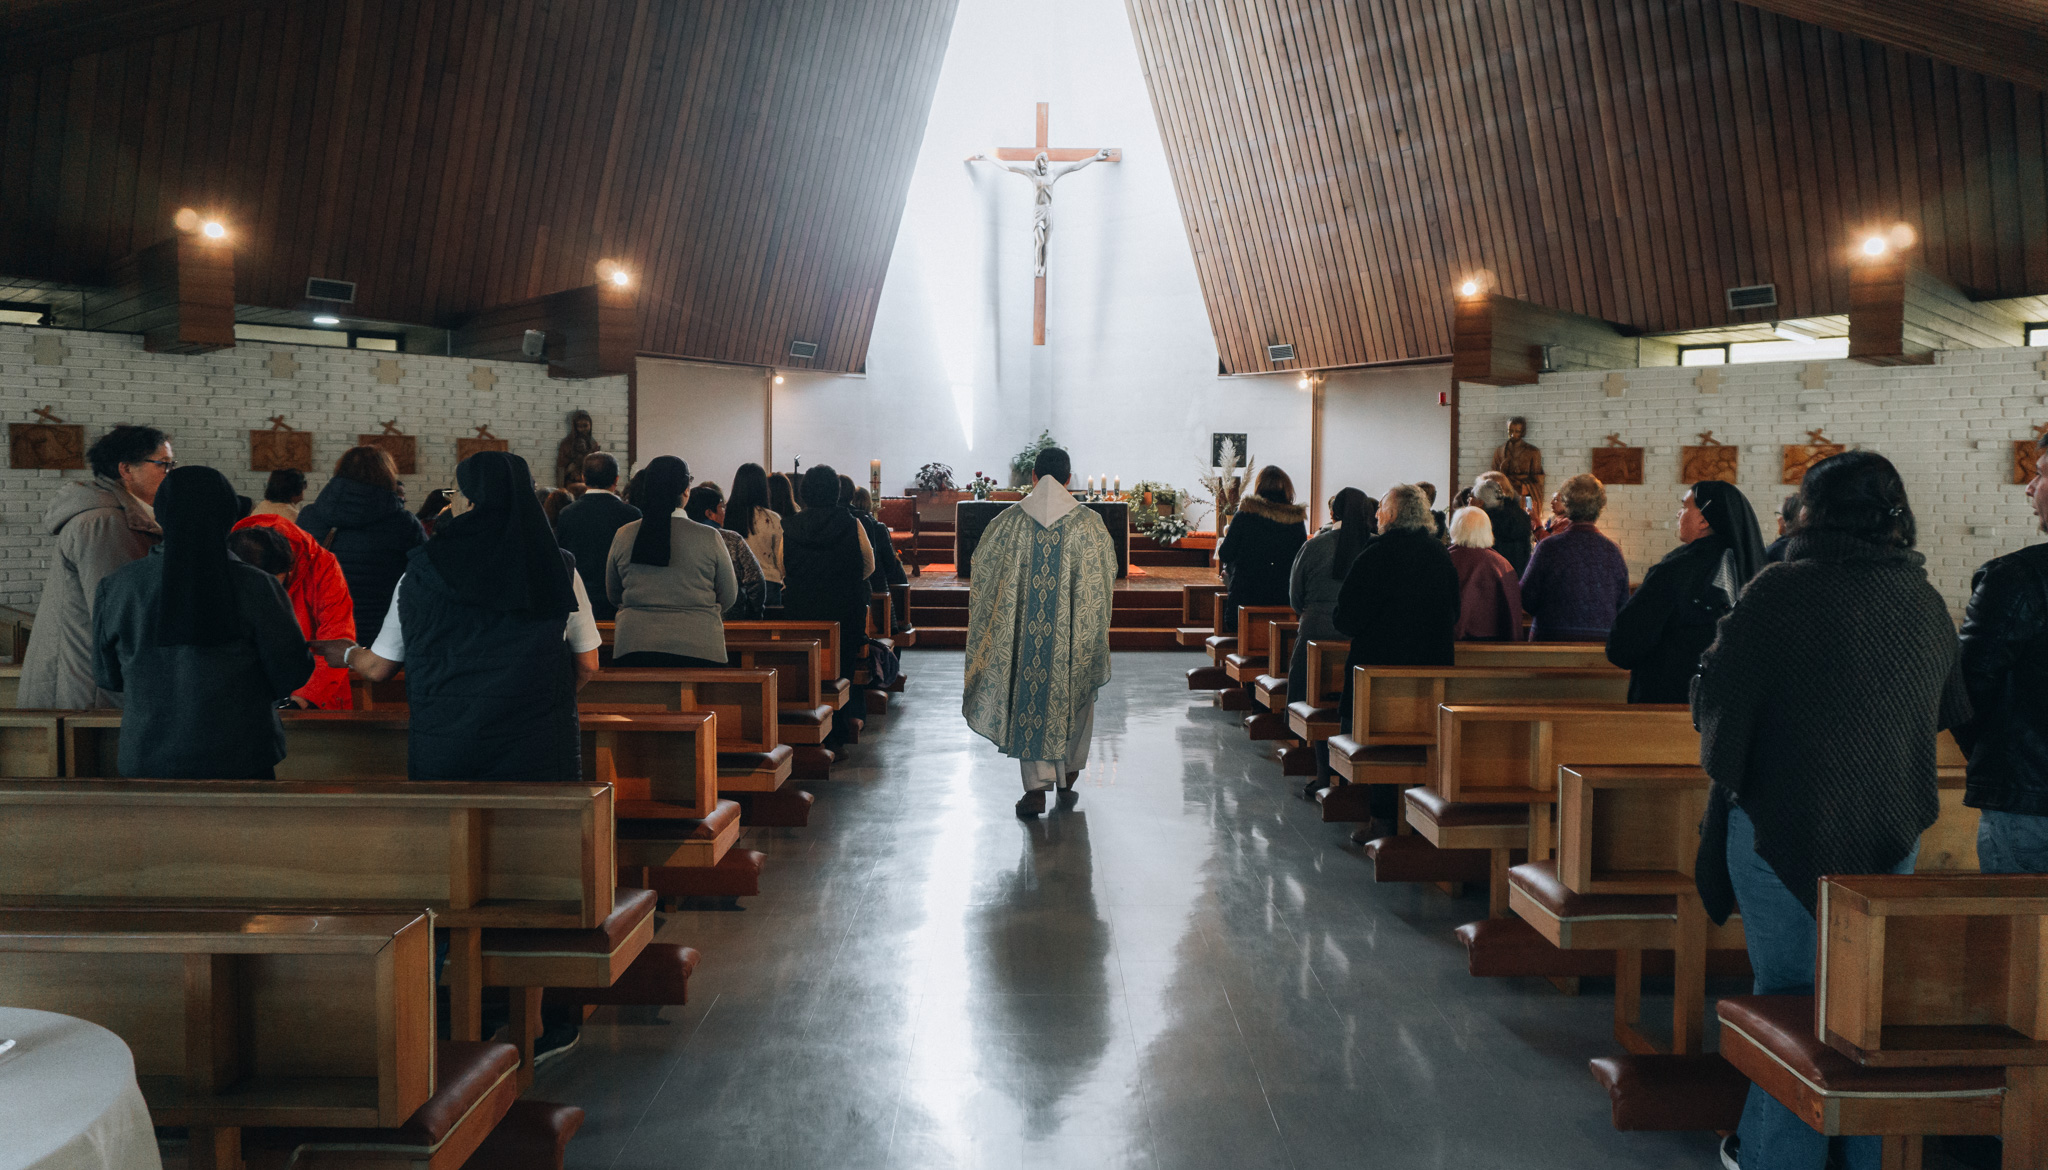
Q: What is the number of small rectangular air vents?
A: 4